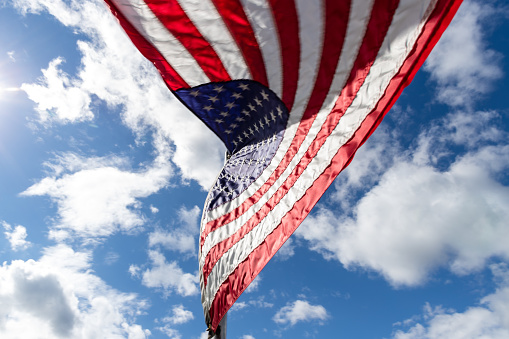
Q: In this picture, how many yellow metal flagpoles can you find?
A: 0